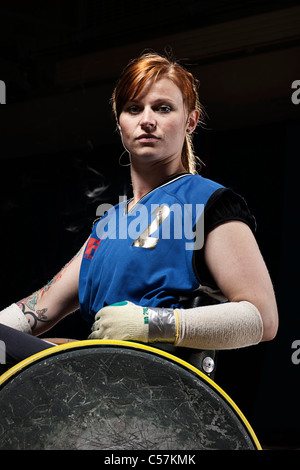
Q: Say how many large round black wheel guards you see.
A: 1